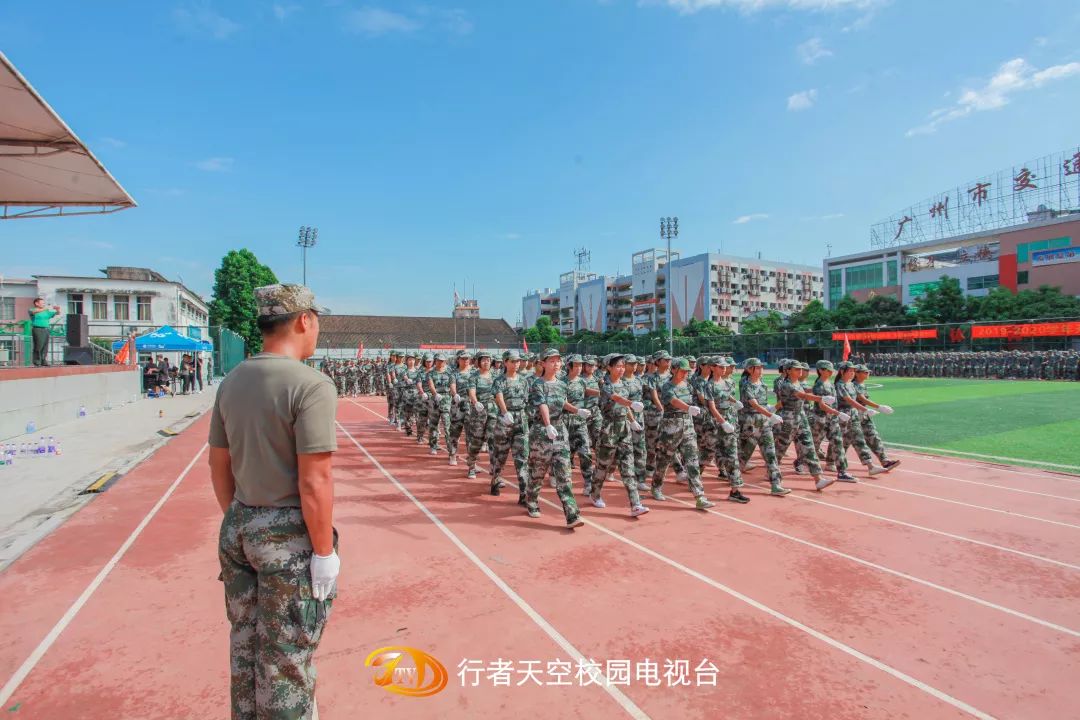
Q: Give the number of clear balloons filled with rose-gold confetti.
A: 0